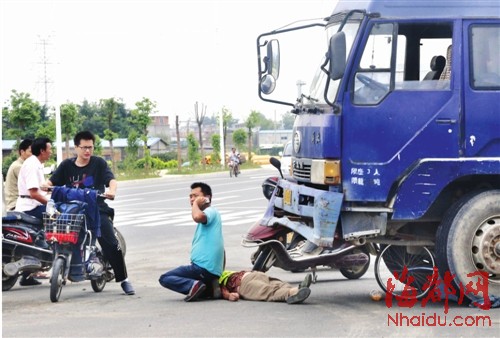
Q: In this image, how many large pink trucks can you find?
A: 0